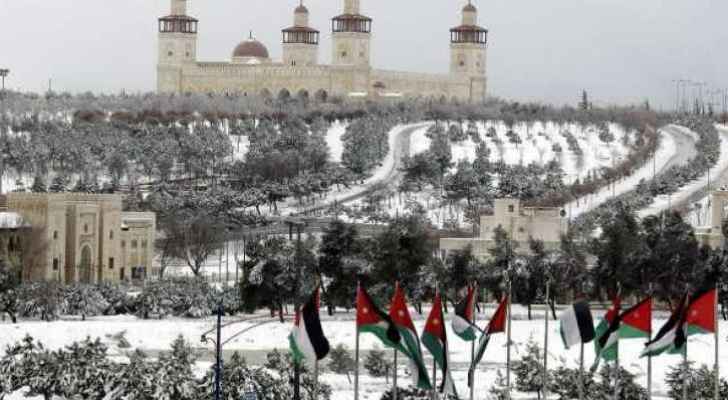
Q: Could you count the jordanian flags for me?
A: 11